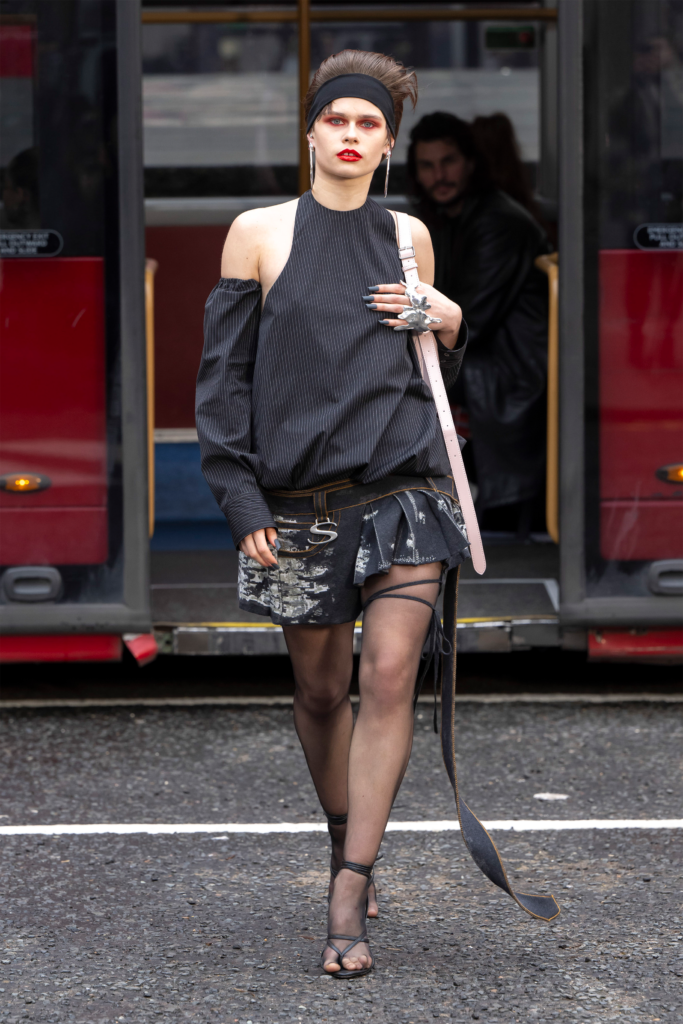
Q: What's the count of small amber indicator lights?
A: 2